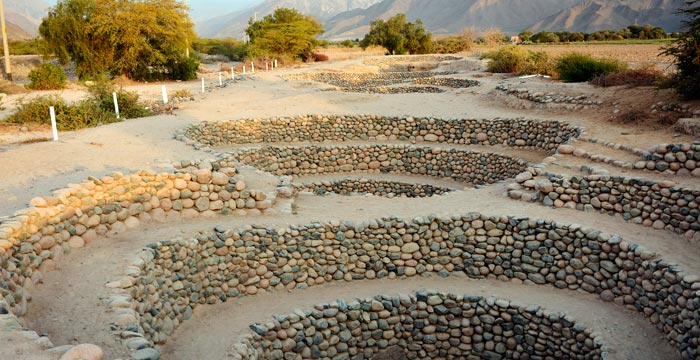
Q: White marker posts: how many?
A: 11